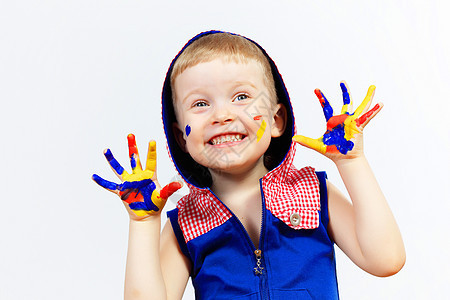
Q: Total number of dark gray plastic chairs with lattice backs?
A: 0